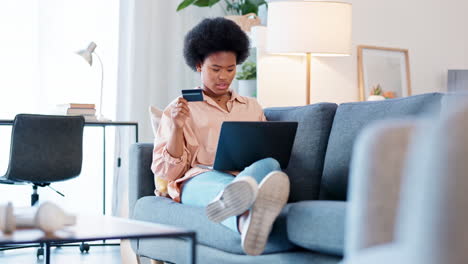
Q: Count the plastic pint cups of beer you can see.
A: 0